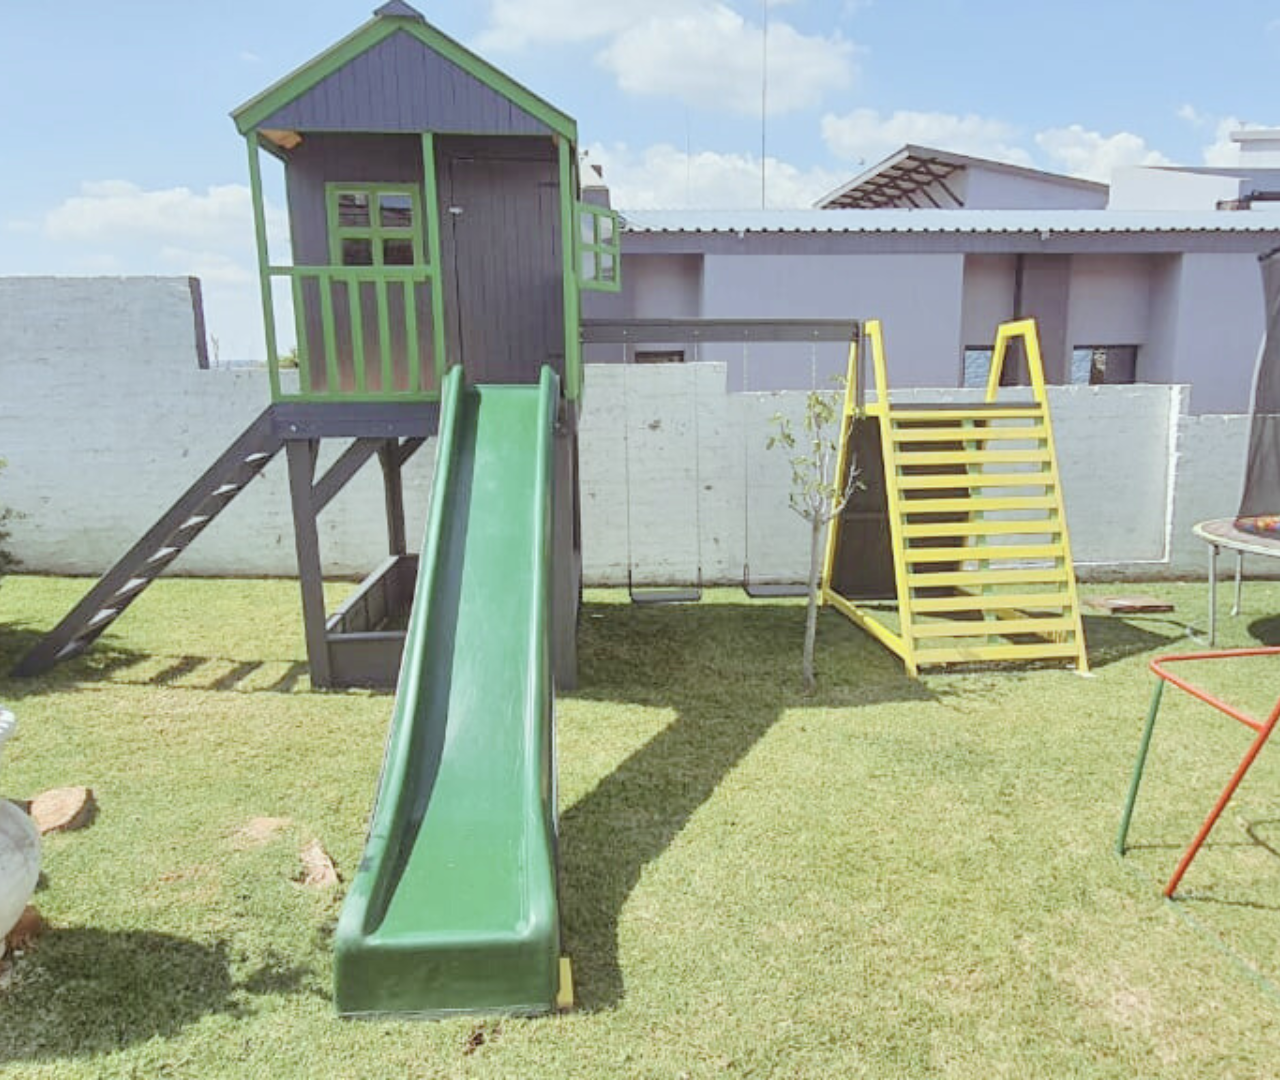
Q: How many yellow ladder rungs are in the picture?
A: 11